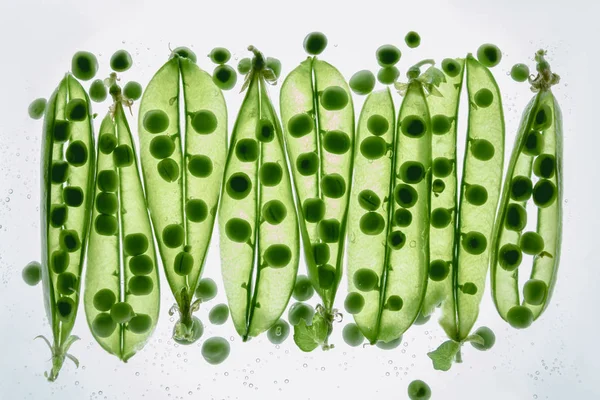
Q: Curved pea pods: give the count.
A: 8